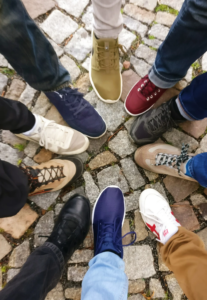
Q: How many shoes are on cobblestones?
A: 10